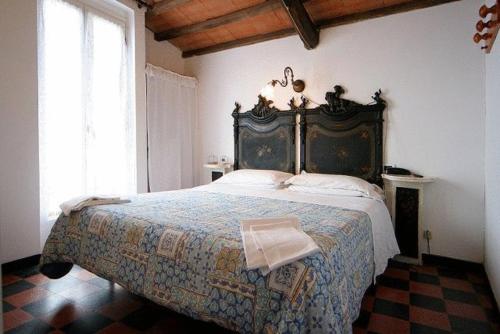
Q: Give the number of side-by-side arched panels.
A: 2